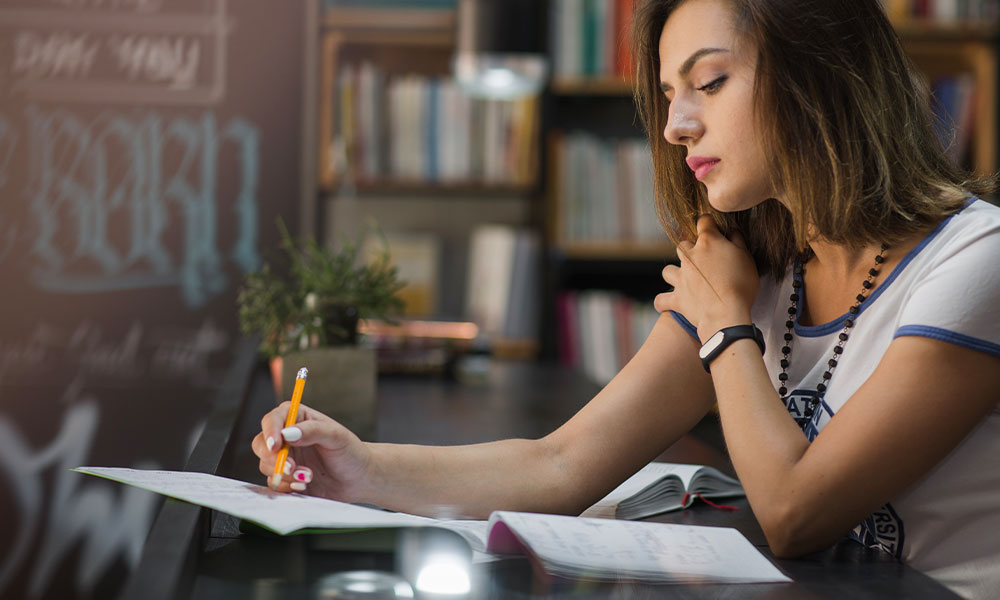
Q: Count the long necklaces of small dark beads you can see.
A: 1